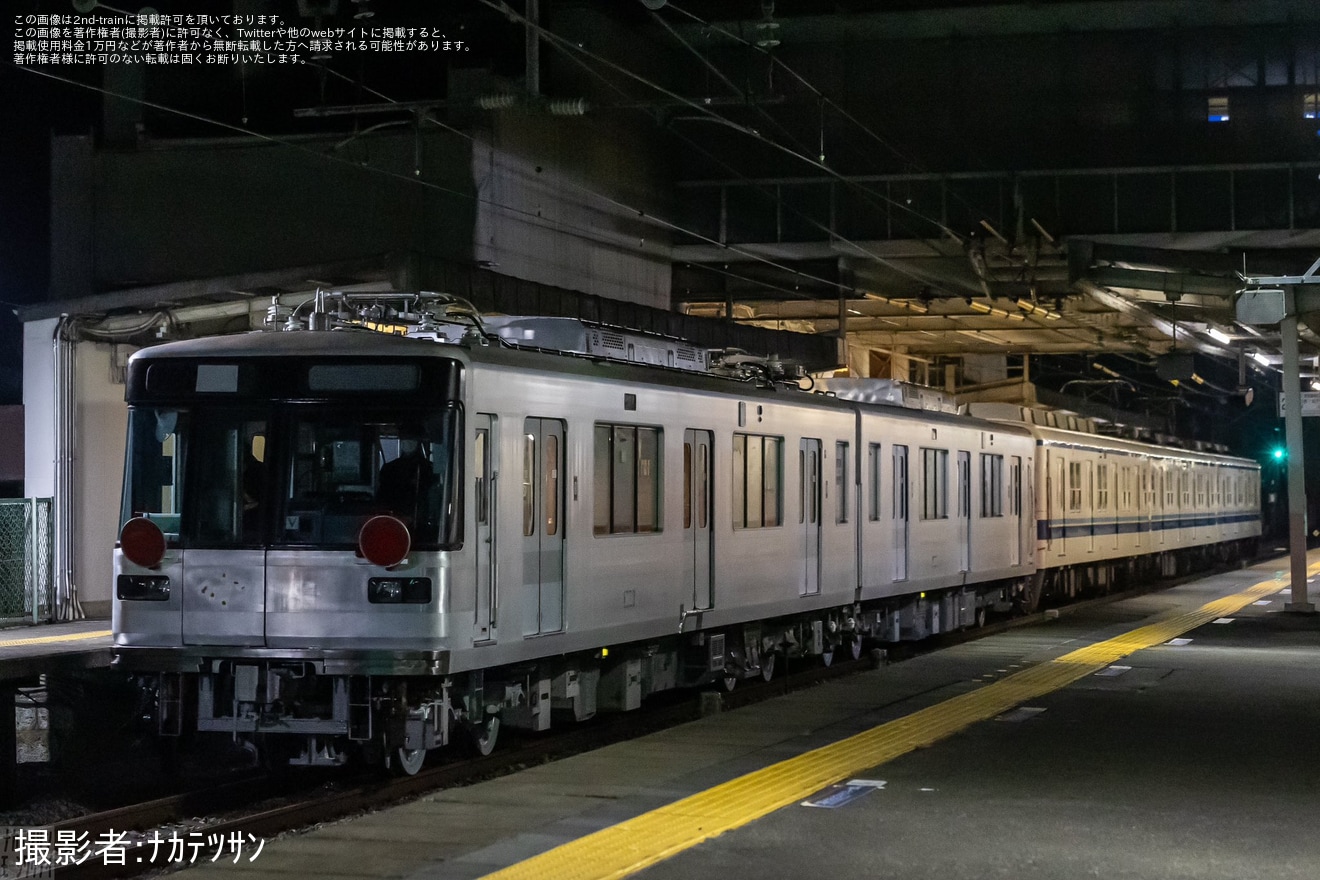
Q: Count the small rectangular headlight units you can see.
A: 2